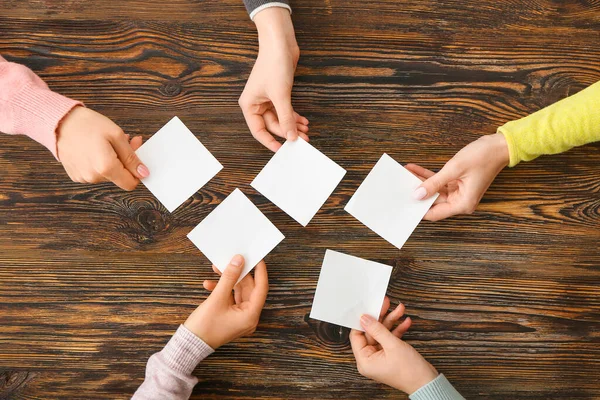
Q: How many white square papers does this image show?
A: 5